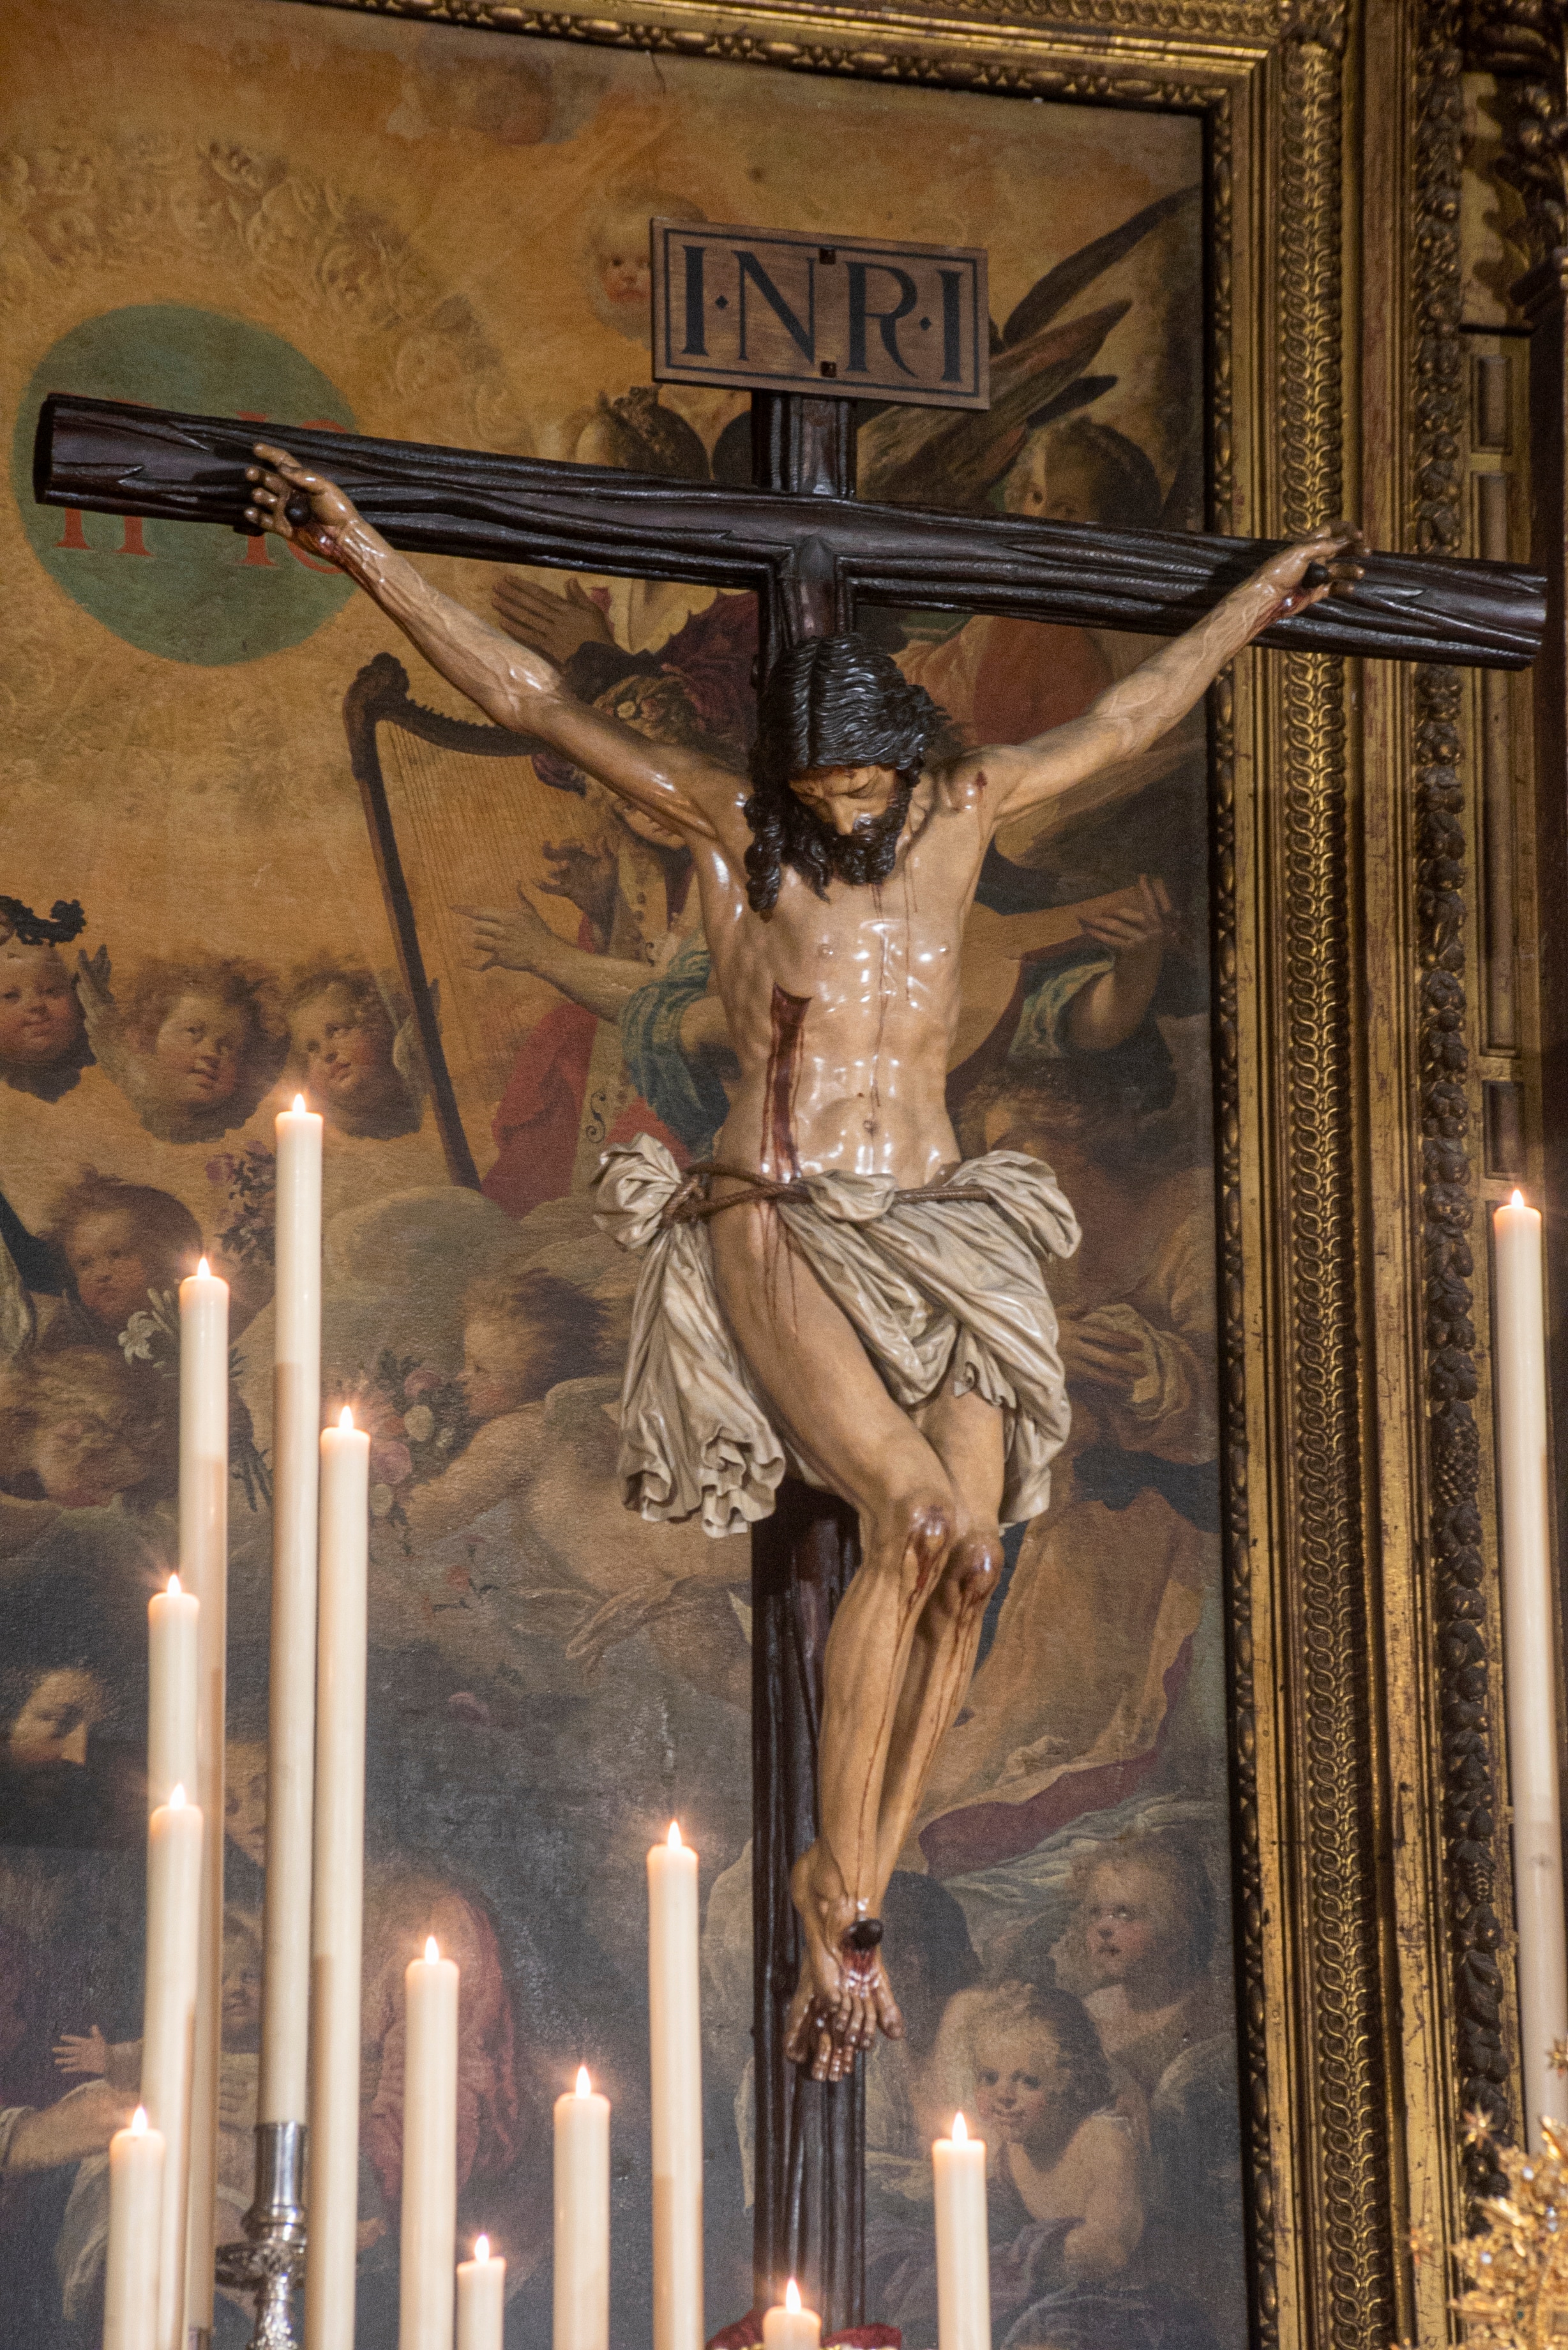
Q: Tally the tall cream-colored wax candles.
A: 13